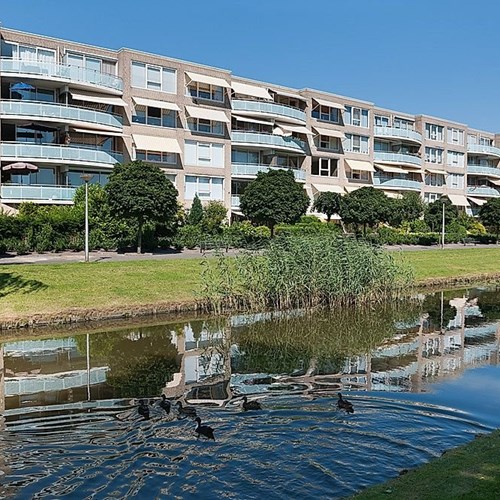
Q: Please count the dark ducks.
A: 6